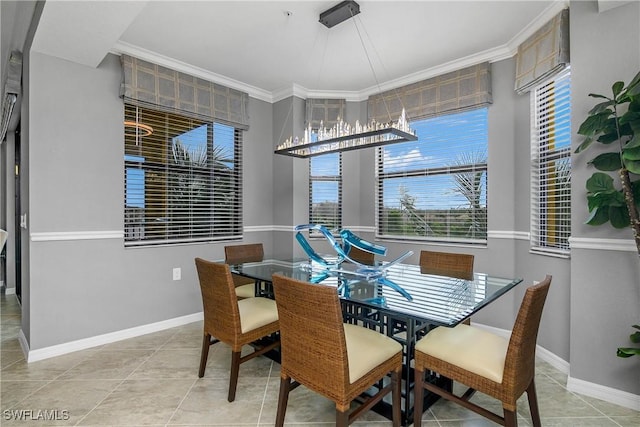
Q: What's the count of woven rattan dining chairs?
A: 6